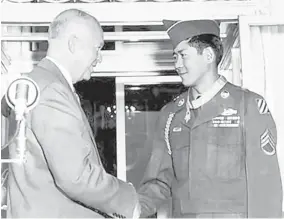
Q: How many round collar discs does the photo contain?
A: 2